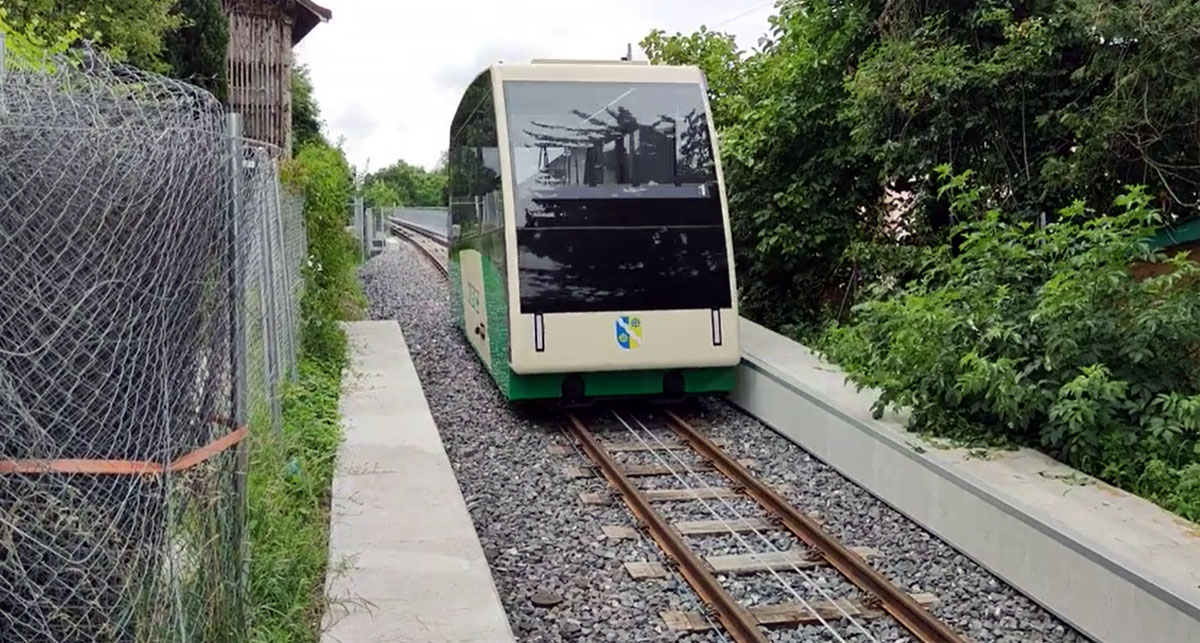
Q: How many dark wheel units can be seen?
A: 2